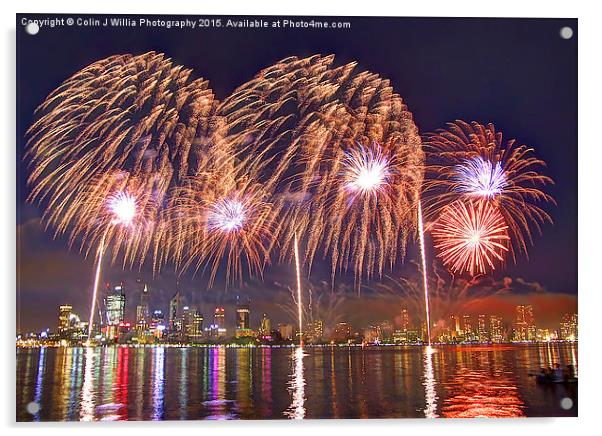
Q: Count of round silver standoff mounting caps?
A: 4